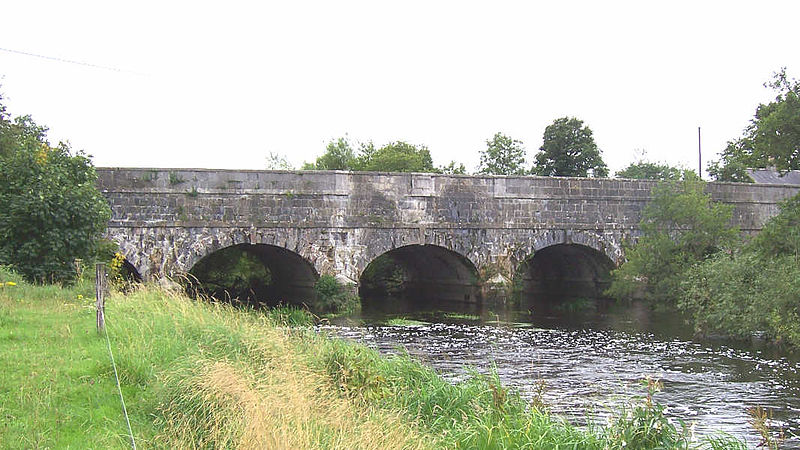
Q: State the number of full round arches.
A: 3